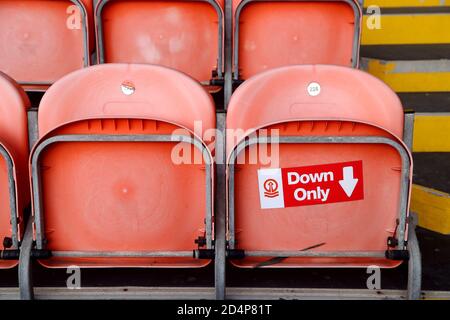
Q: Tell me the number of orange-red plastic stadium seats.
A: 6